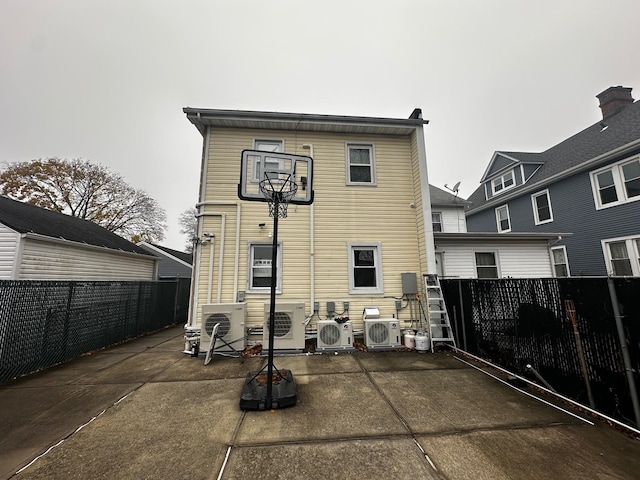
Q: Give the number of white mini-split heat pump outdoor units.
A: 4